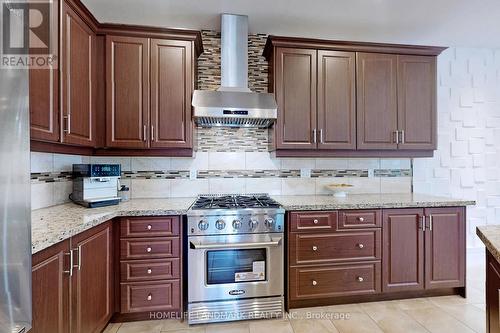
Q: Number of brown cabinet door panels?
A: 12